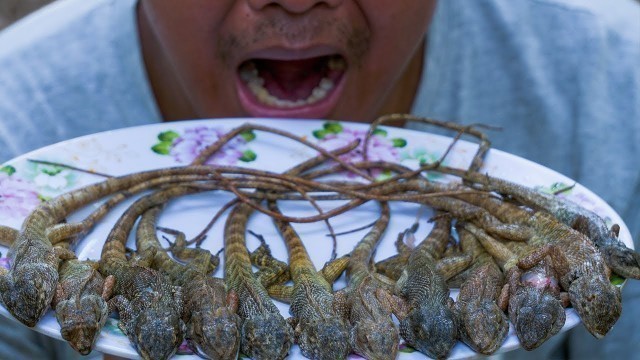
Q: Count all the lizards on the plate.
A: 12